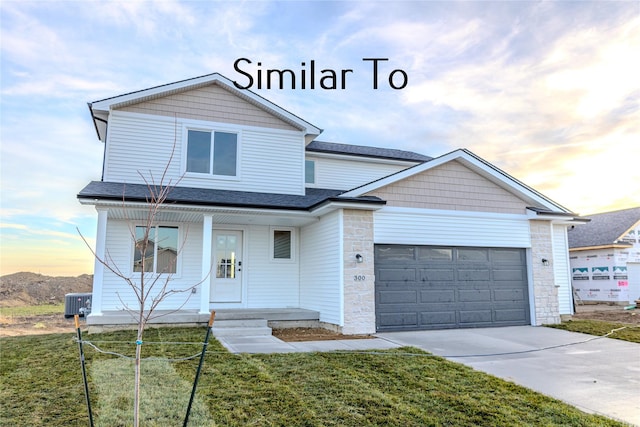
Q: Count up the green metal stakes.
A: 2